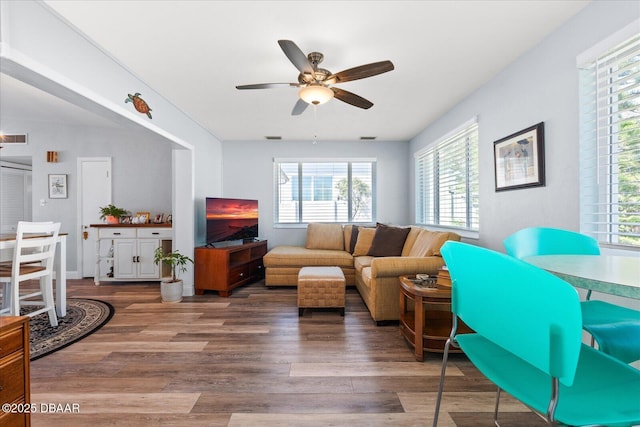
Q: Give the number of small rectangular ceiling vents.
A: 2